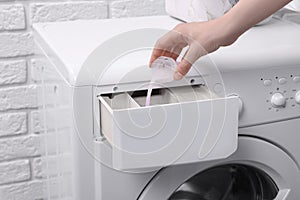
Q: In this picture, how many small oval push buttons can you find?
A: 3